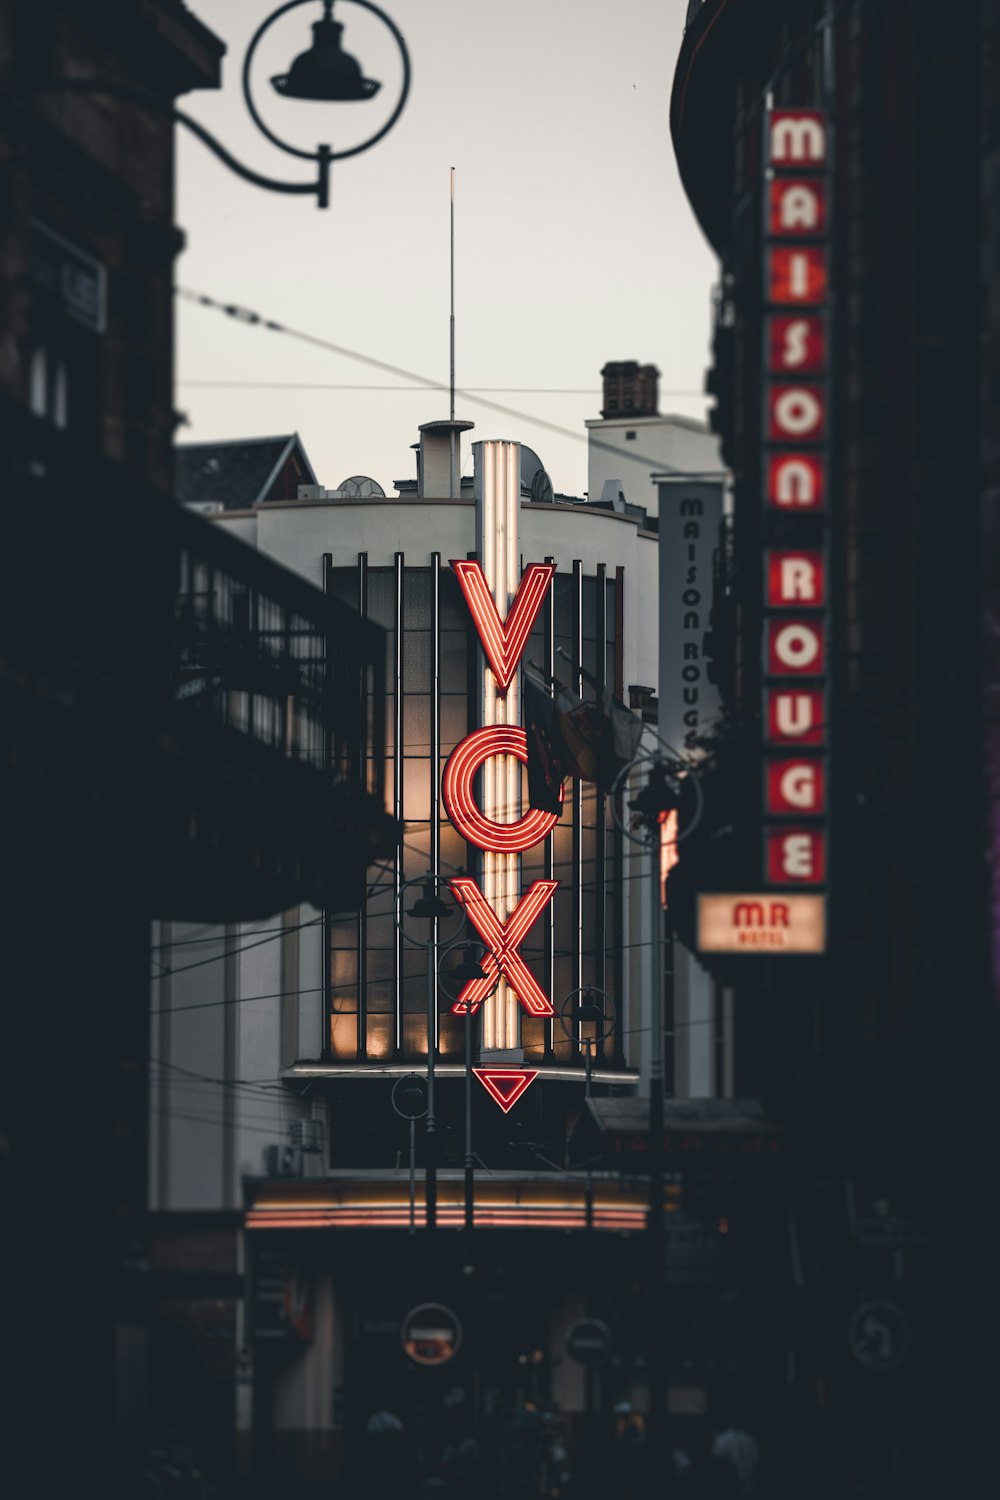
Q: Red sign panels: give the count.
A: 11